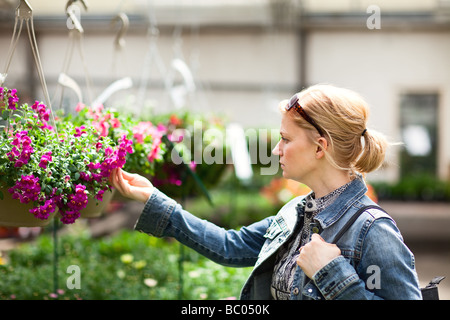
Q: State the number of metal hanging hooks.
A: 3